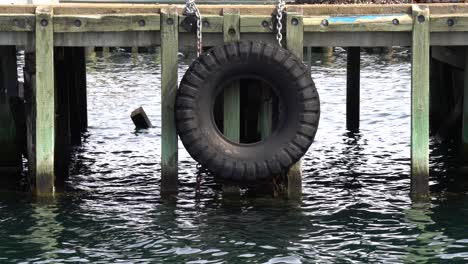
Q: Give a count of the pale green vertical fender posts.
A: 5